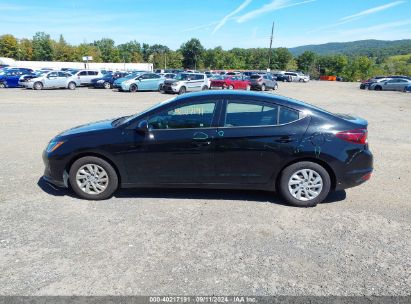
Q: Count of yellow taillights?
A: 0